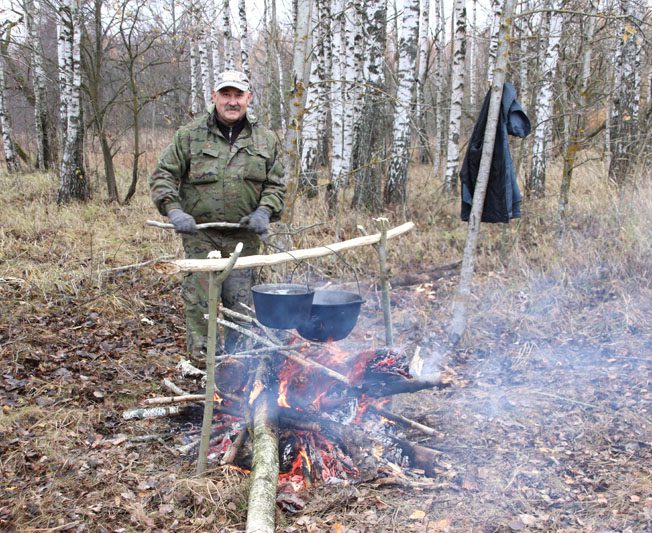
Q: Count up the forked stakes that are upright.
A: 2